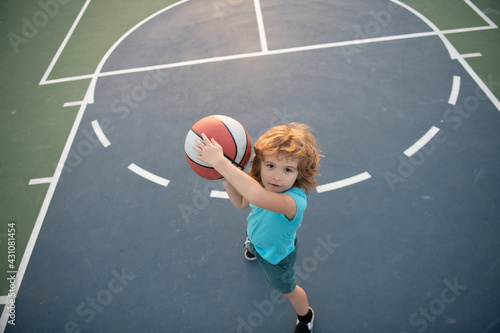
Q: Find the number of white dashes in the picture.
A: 6